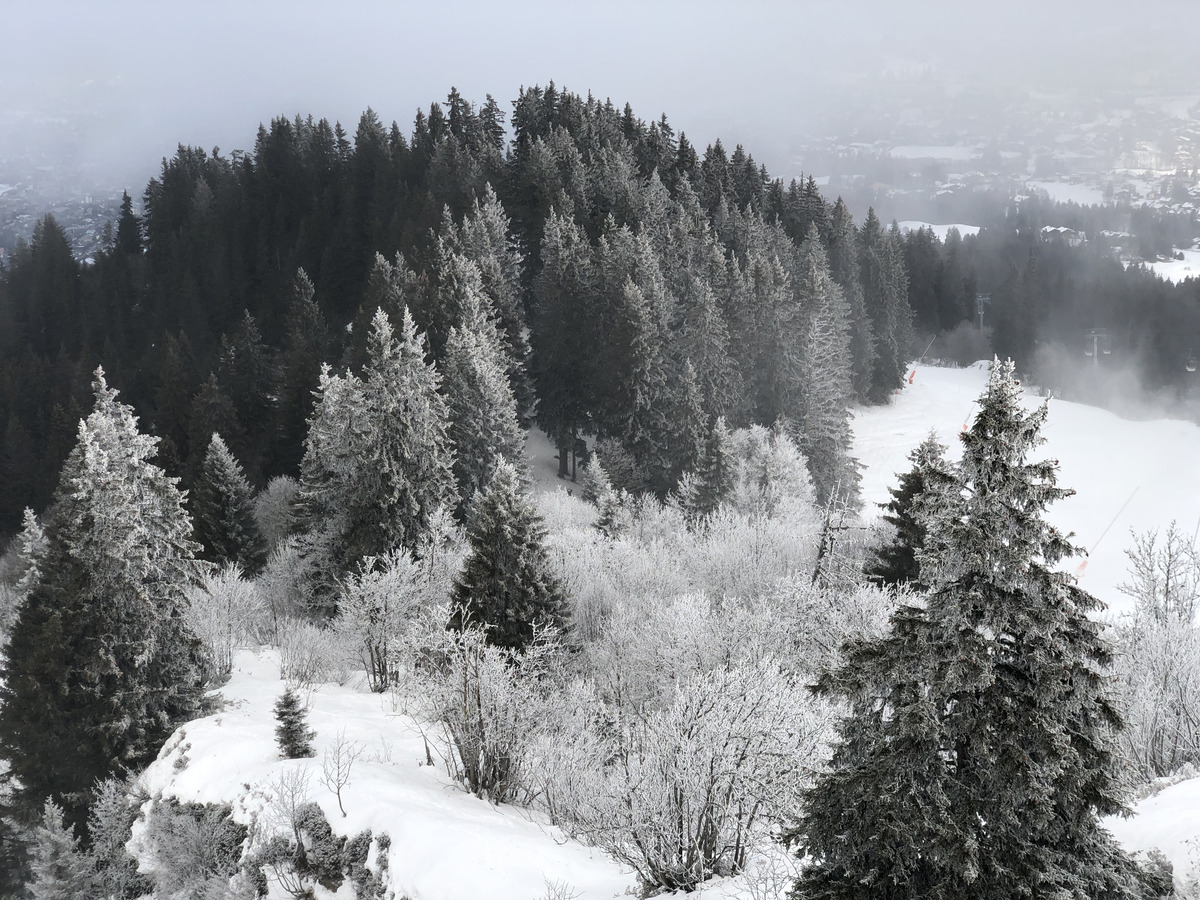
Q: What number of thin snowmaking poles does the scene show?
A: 3